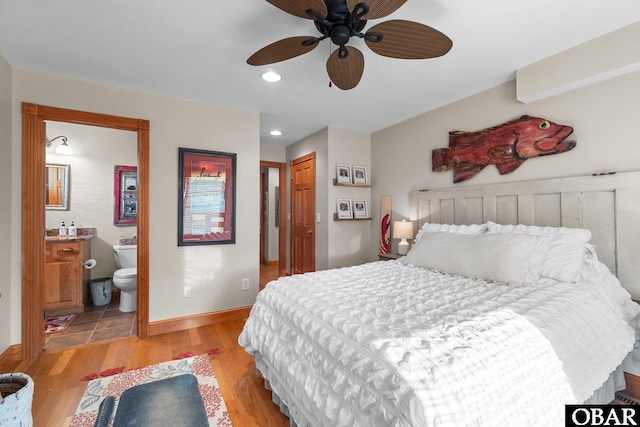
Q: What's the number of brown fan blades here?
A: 5